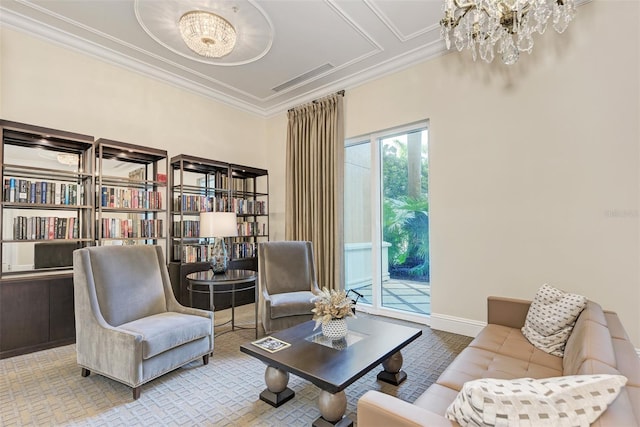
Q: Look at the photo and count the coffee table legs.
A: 3